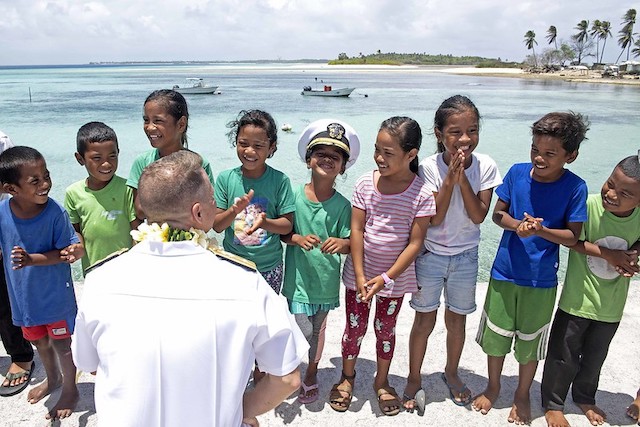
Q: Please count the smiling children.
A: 9